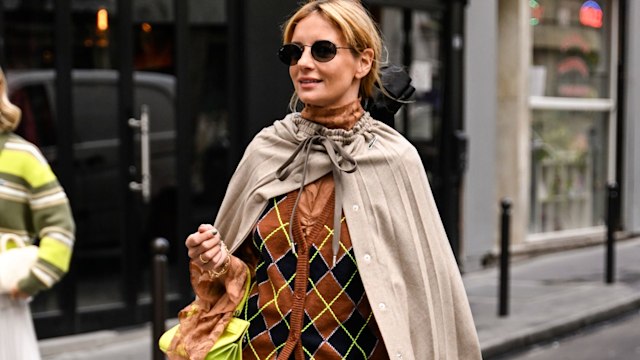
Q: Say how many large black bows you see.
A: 1